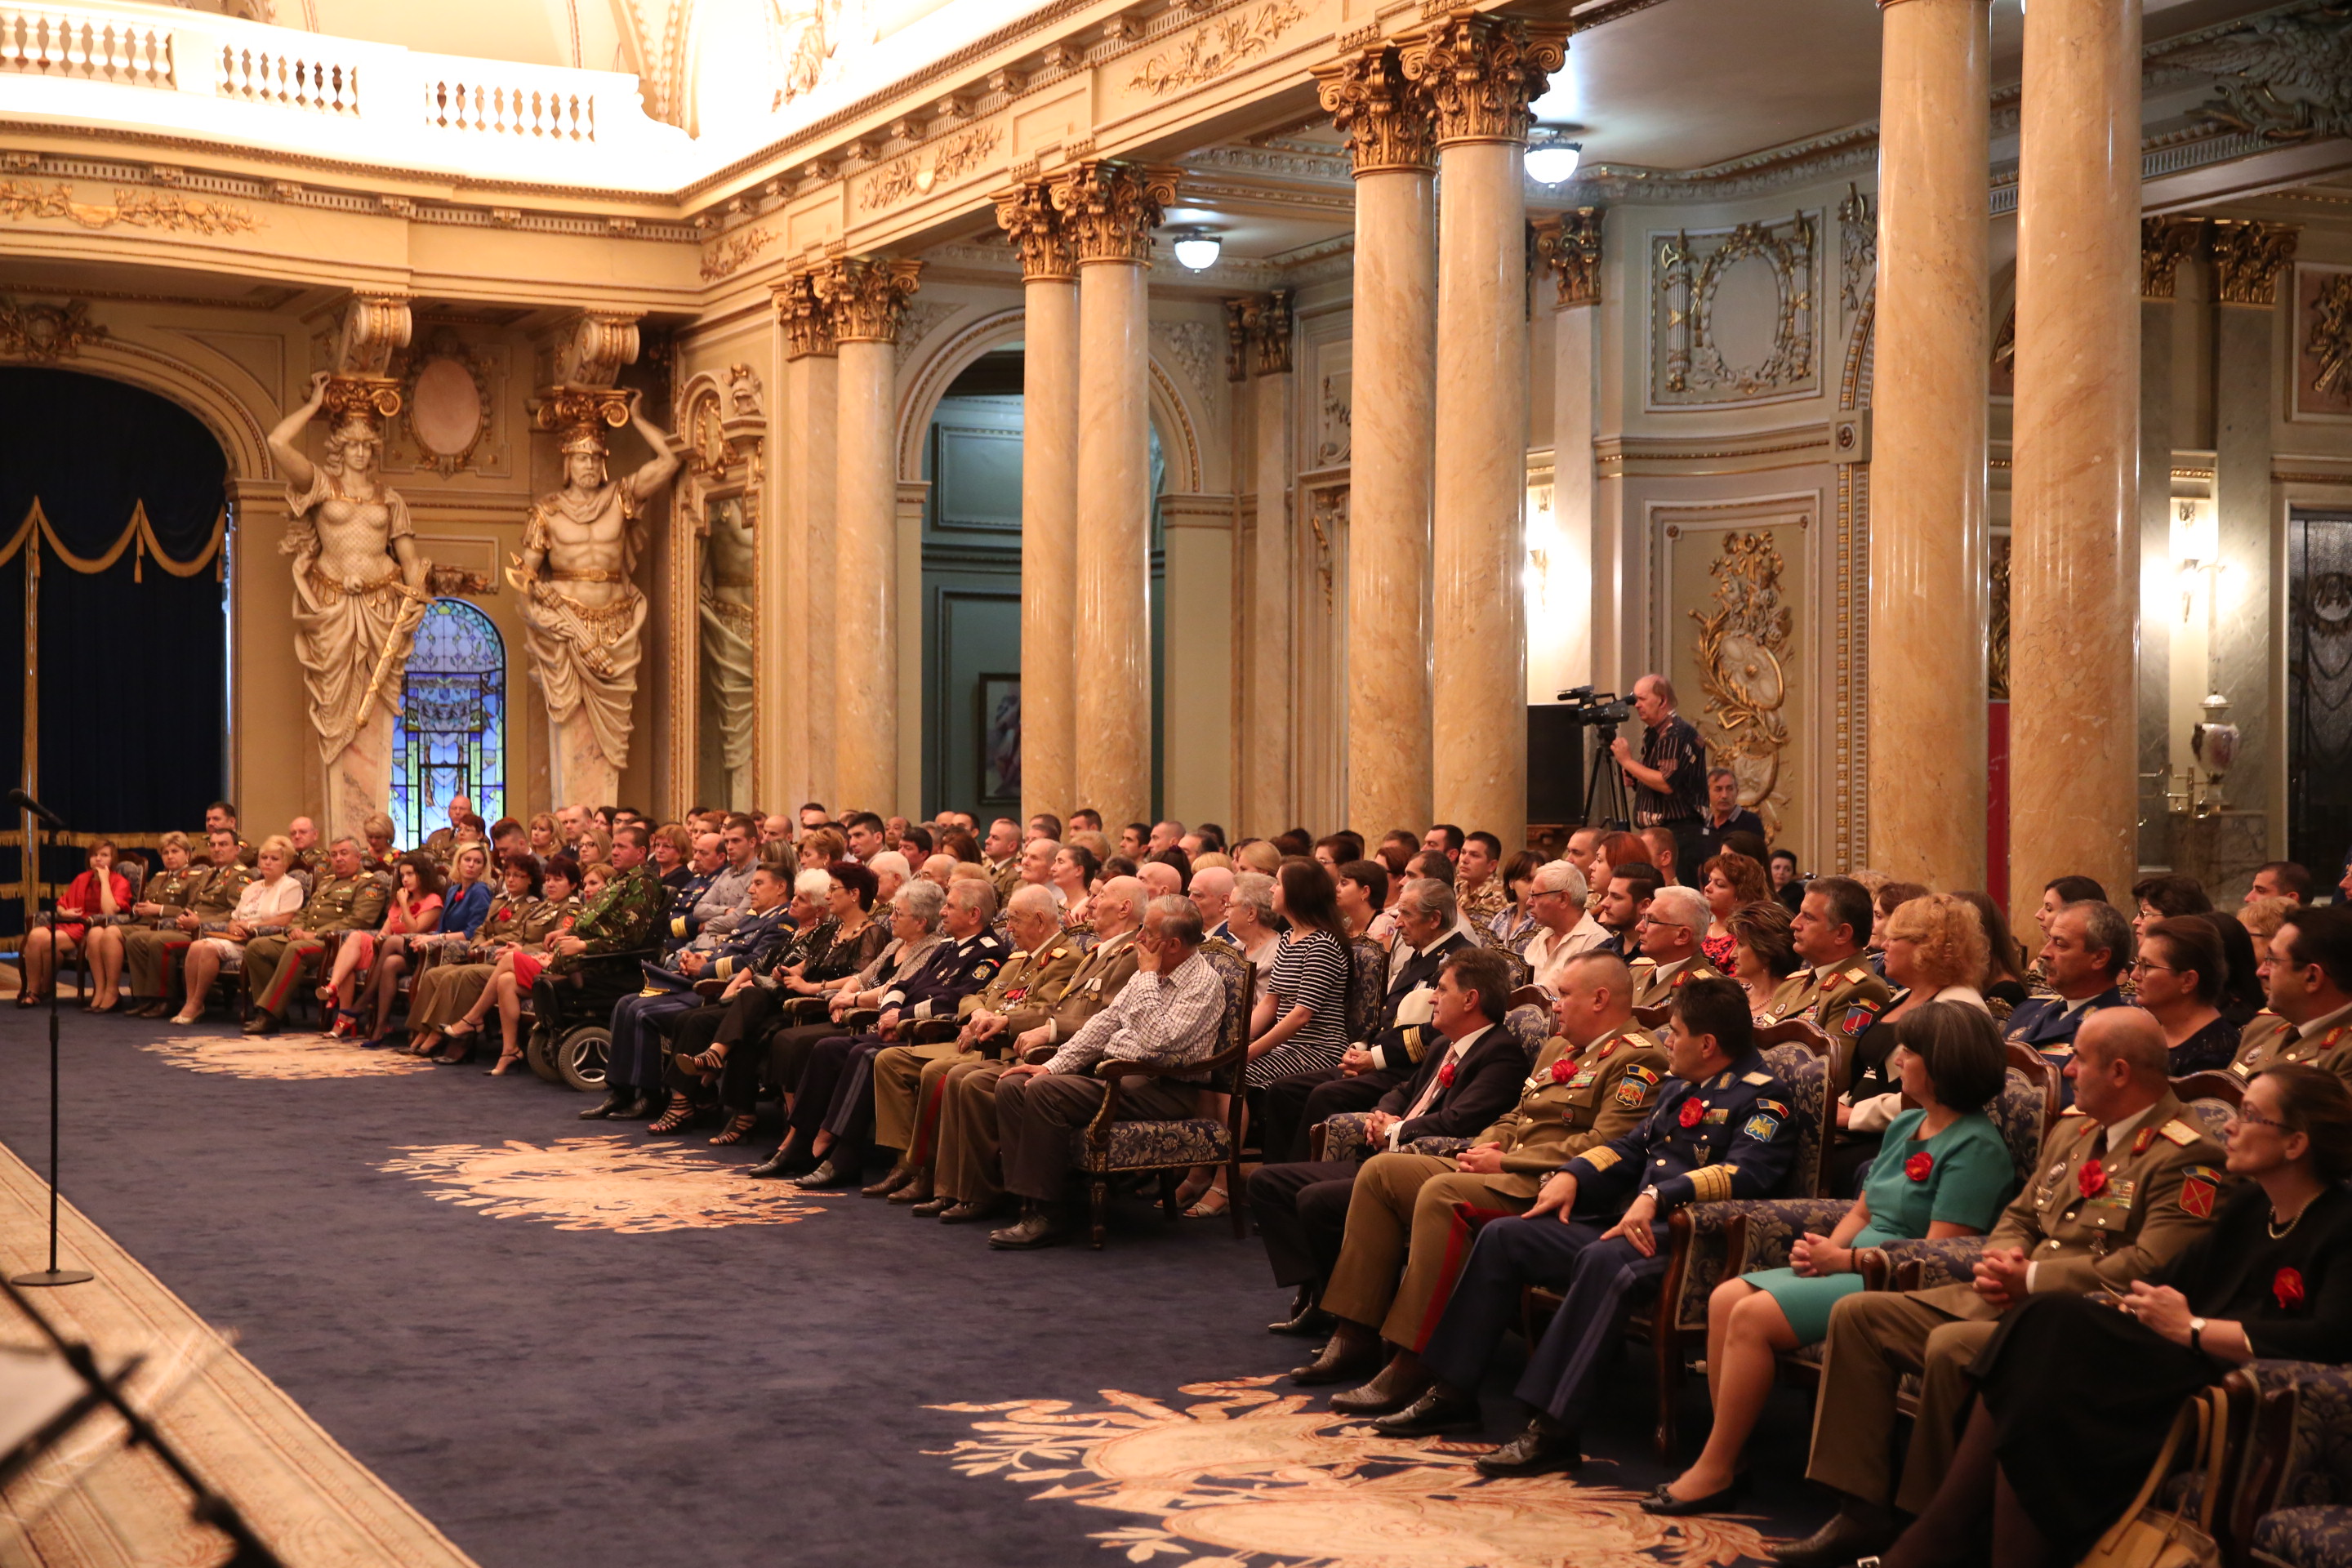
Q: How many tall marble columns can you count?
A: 8